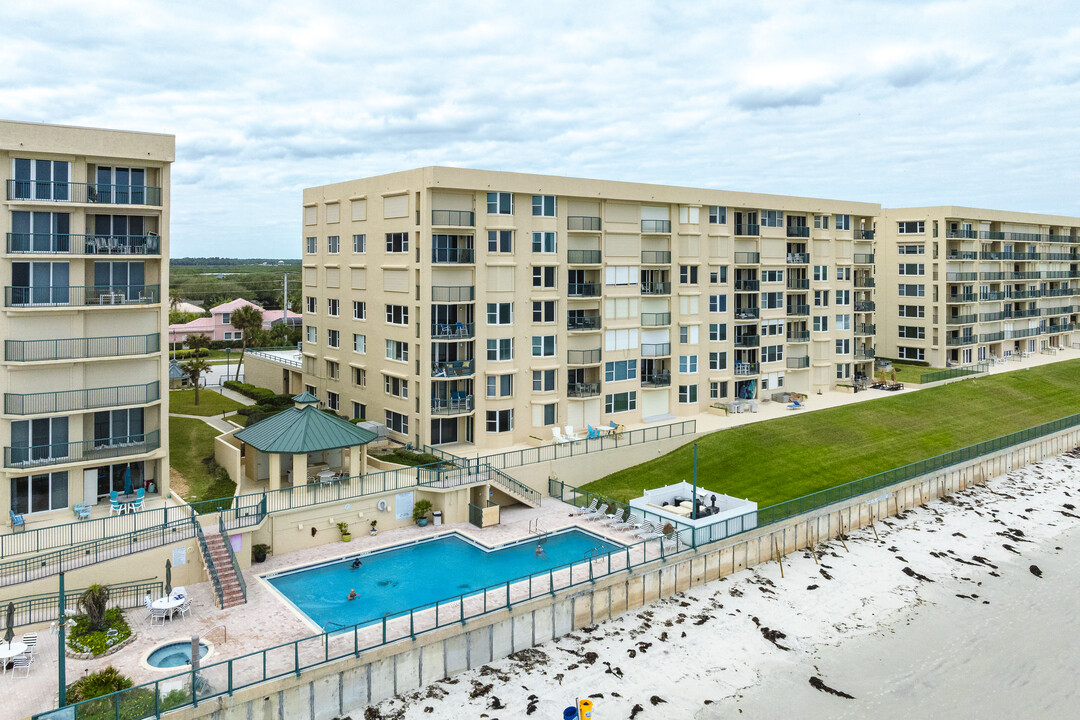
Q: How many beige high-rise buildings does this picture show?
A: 3